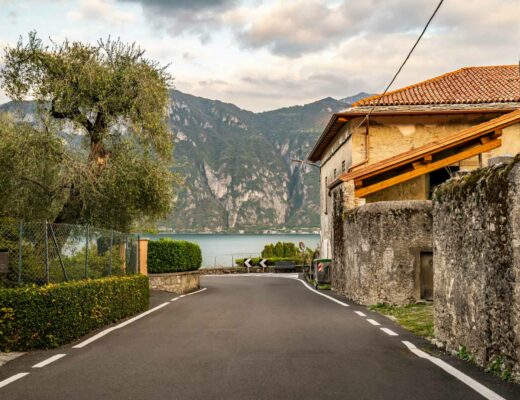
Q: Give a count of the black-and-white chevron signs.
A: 2